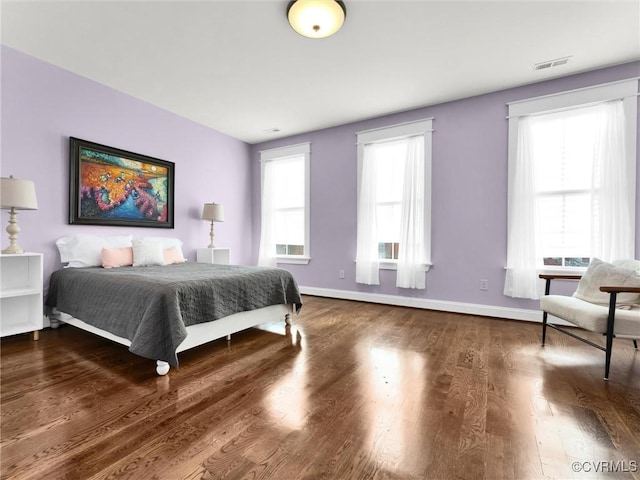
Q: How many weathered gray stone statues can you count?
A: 0